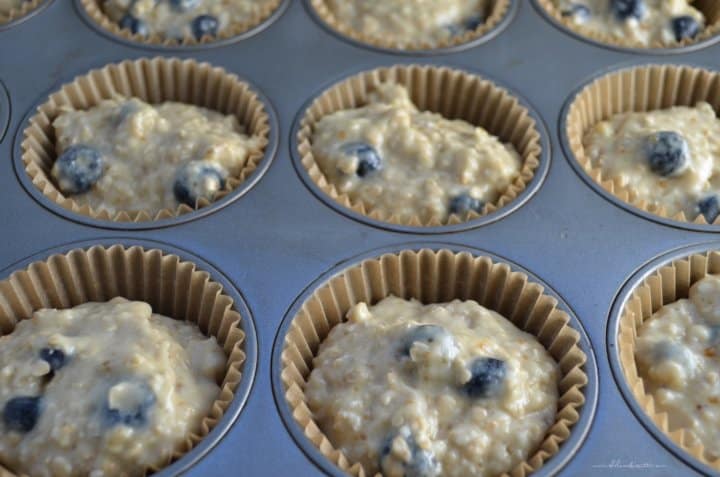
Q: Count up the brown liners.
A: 10